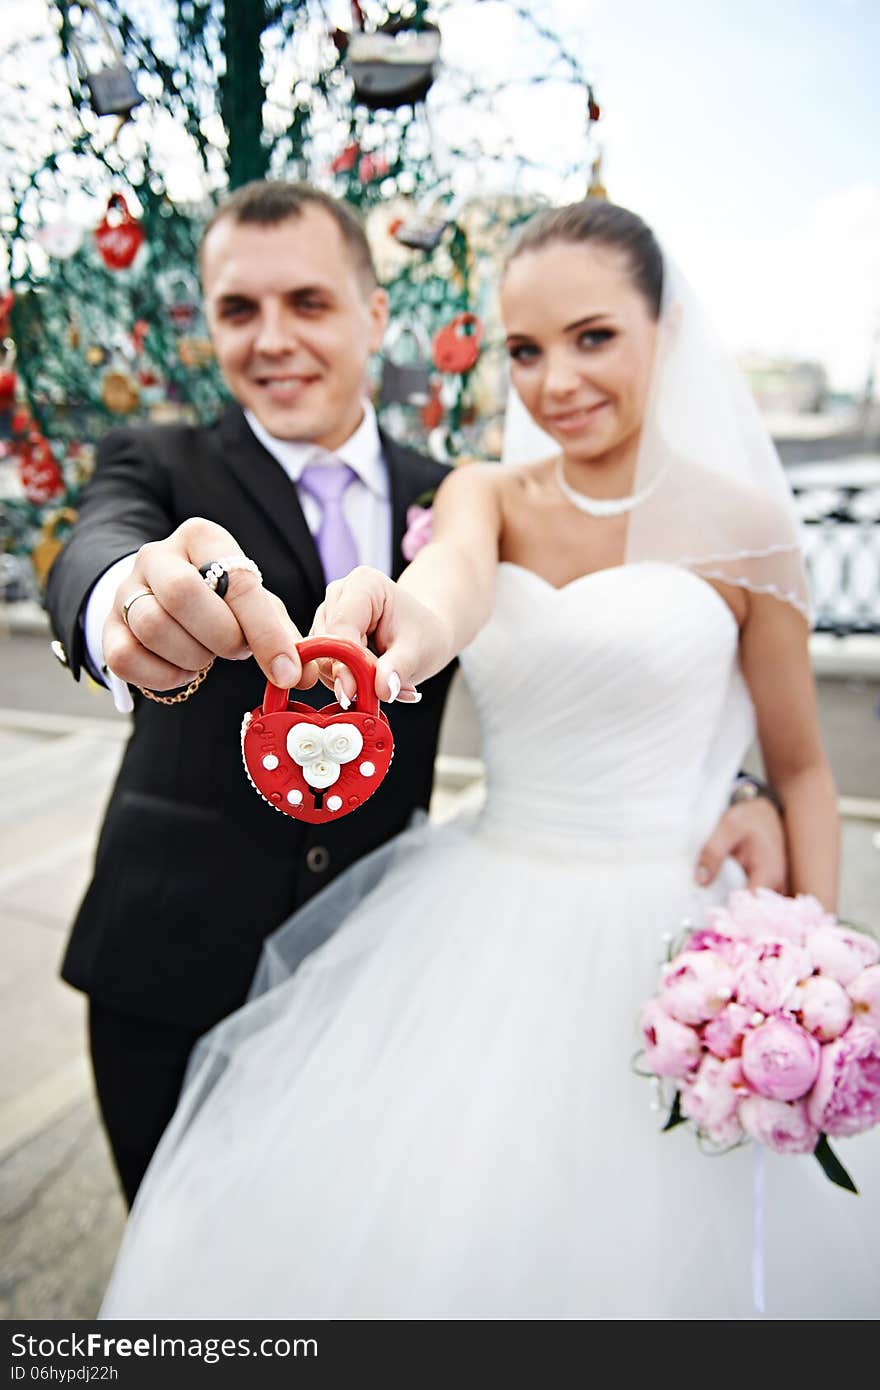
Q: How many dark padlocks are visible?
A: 4